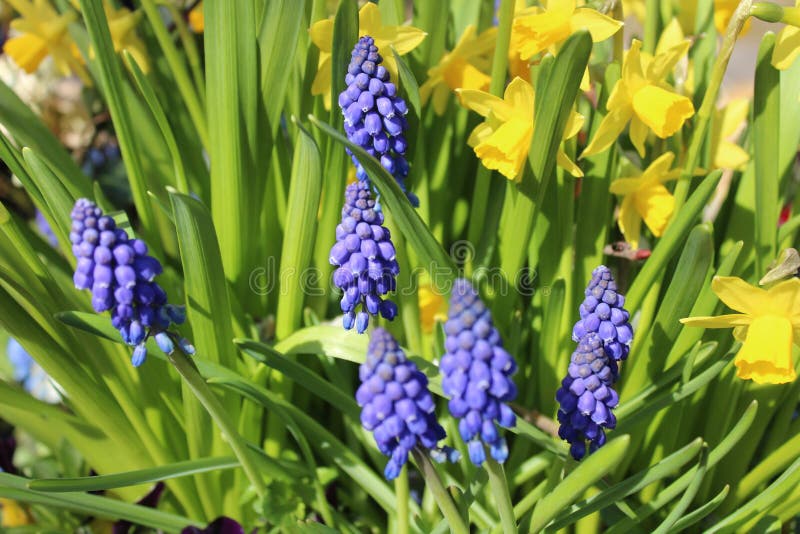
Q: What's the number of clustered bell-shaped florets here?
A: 7